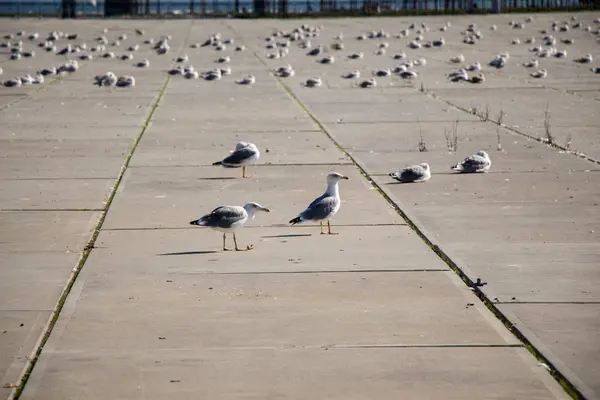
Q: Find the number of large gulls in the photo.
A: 5